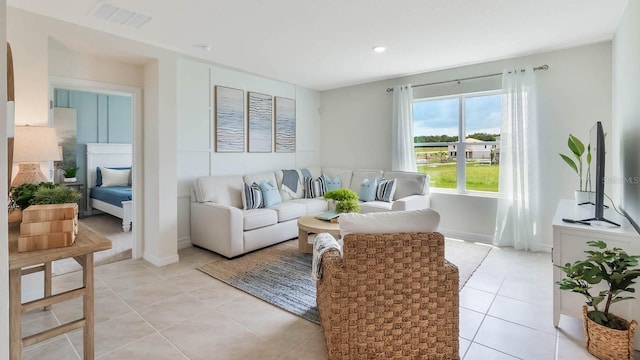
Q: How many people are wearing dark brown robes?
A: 0